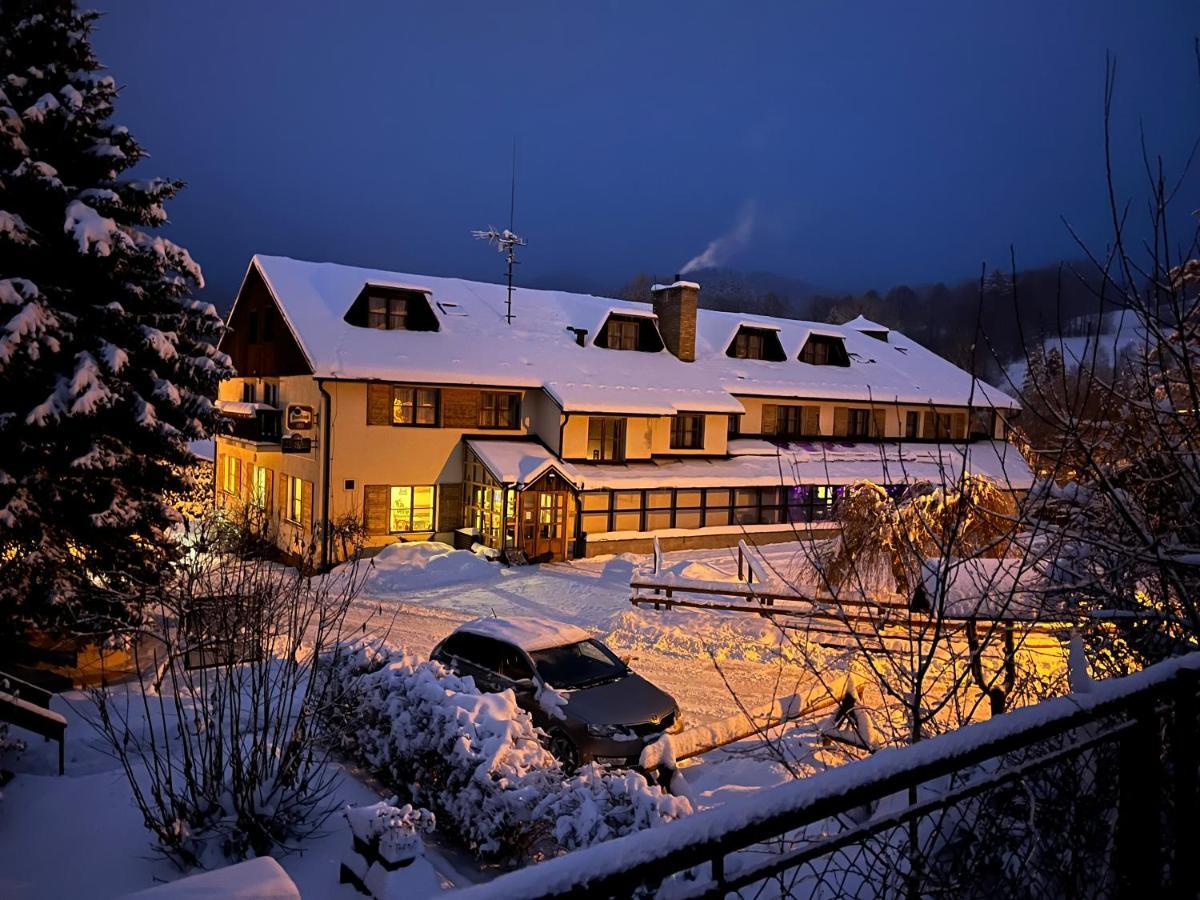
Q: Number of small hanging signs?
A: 2